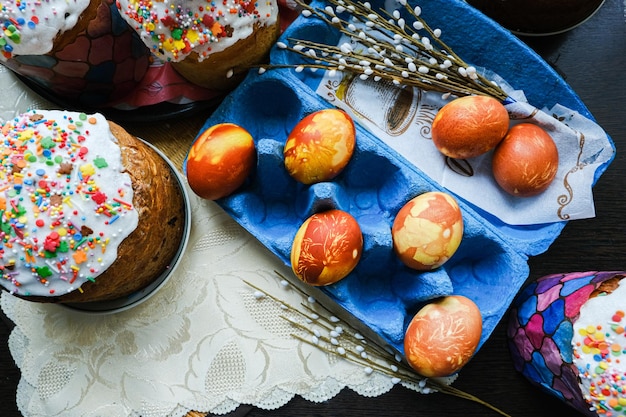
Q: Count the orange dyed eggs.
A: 7